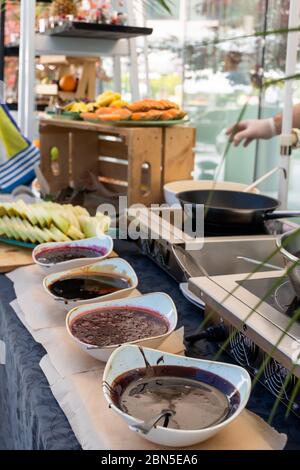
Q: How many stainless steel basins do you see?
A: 1